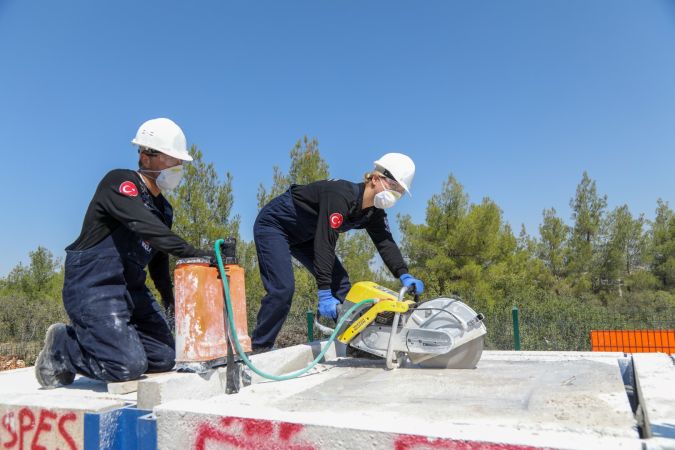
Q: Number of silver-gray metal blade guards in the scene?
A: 1